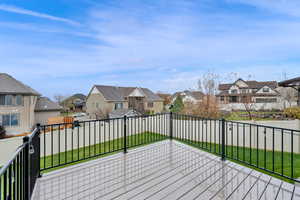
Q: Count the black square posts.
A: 5